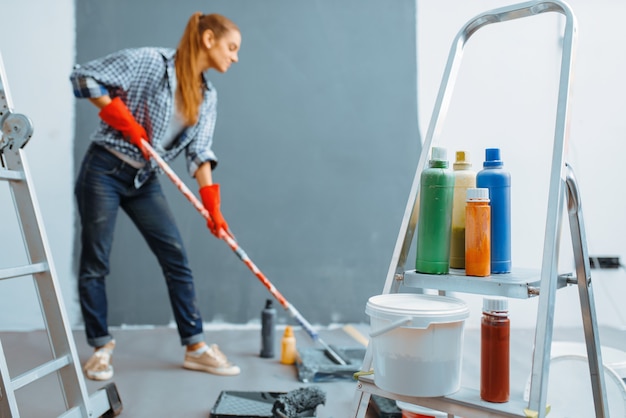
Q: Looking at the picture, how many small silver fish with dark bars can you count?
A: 0